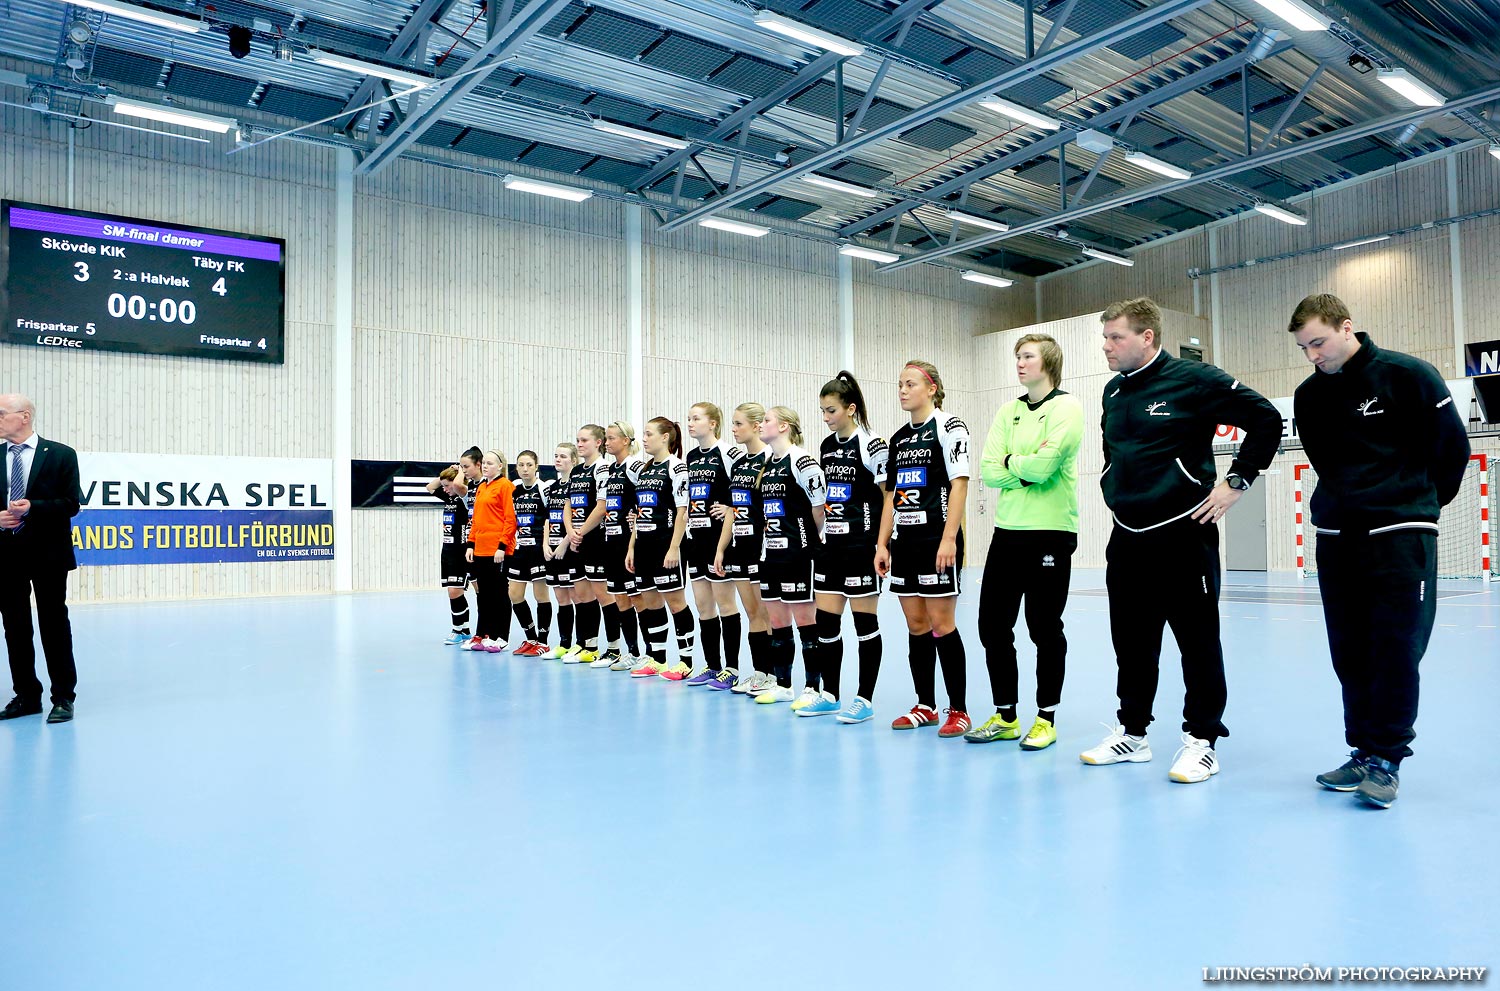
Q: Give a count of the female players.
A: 14